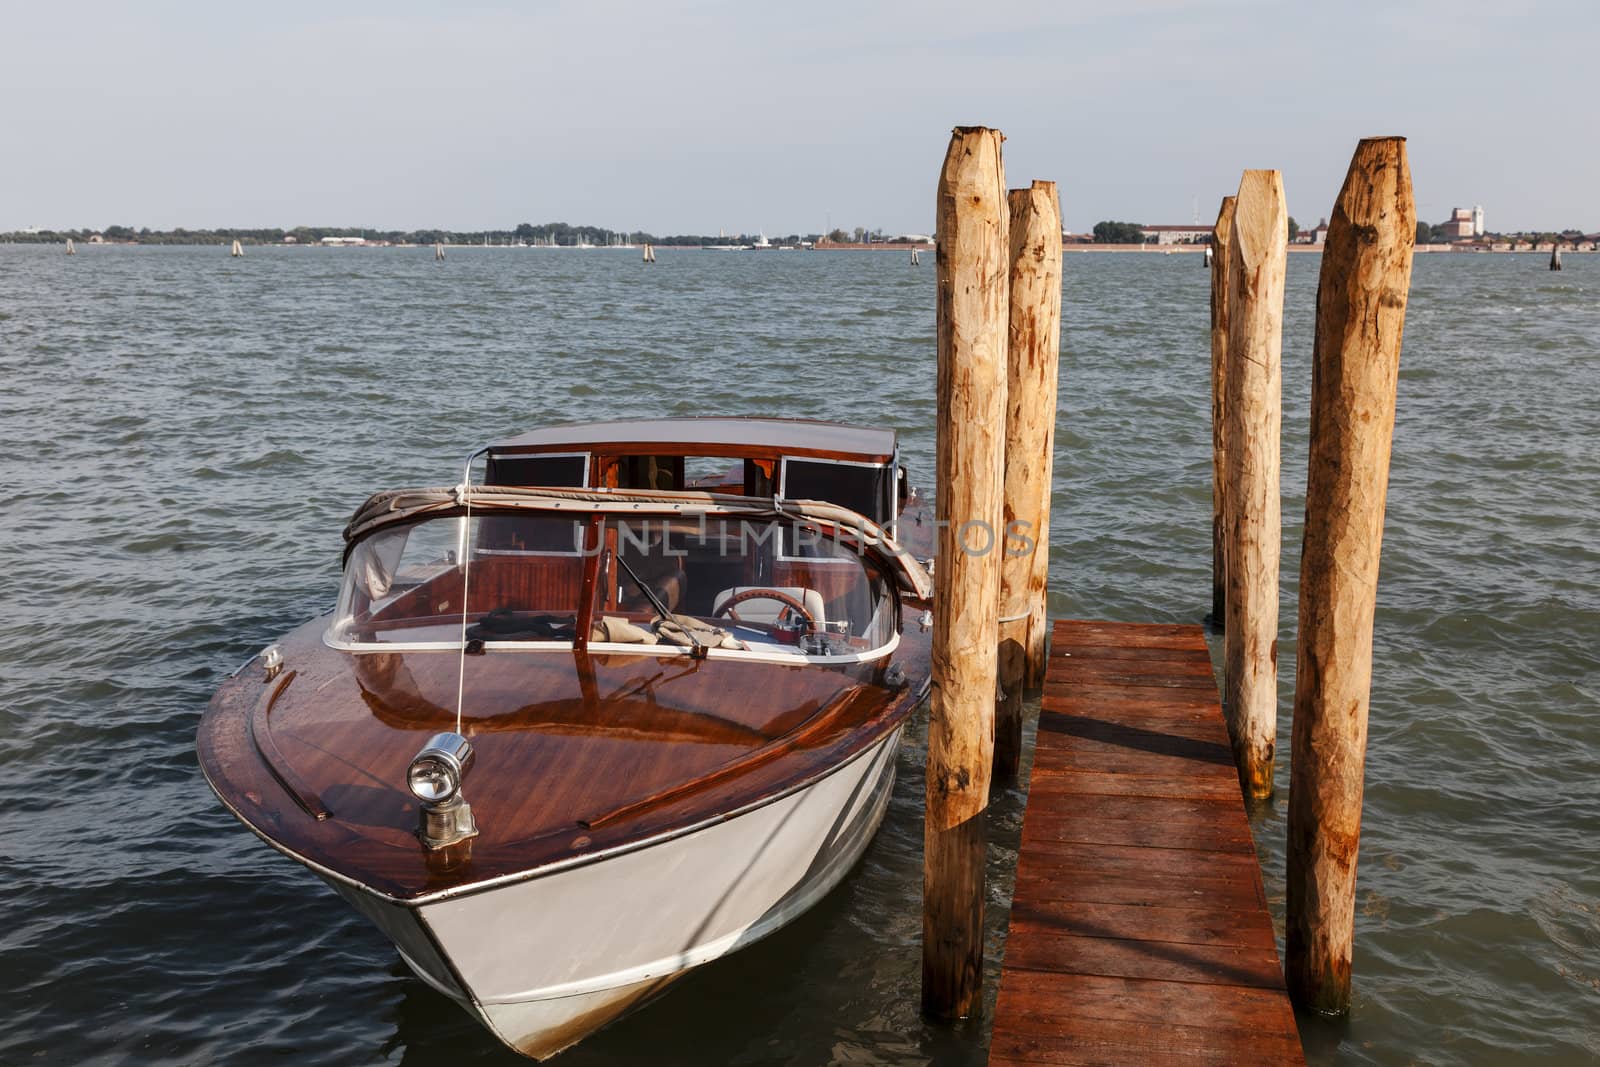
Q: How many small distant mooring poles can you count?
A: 7